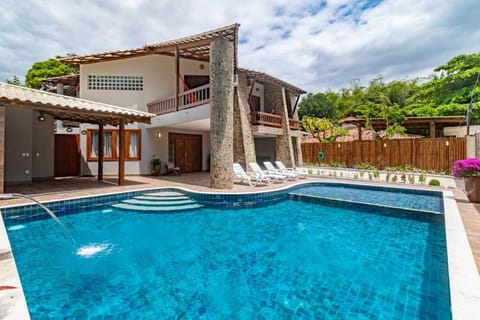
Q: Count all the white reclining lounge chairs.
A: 4